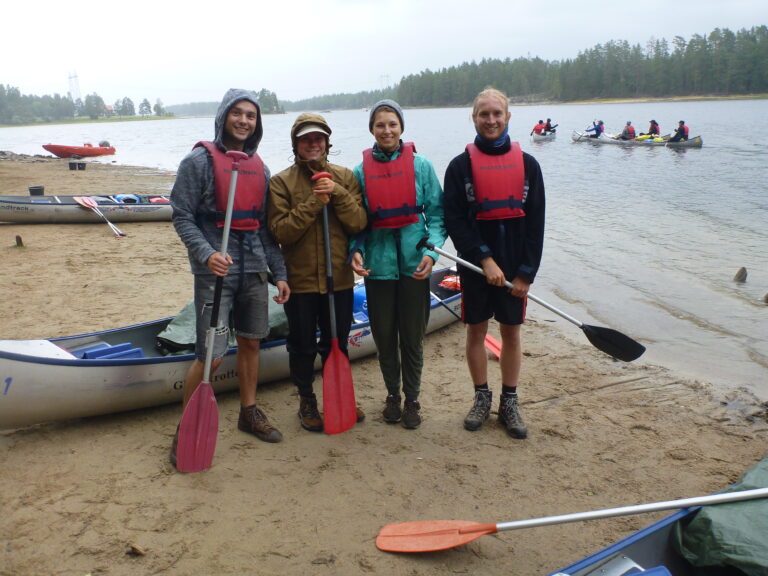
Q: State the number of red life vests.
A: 9